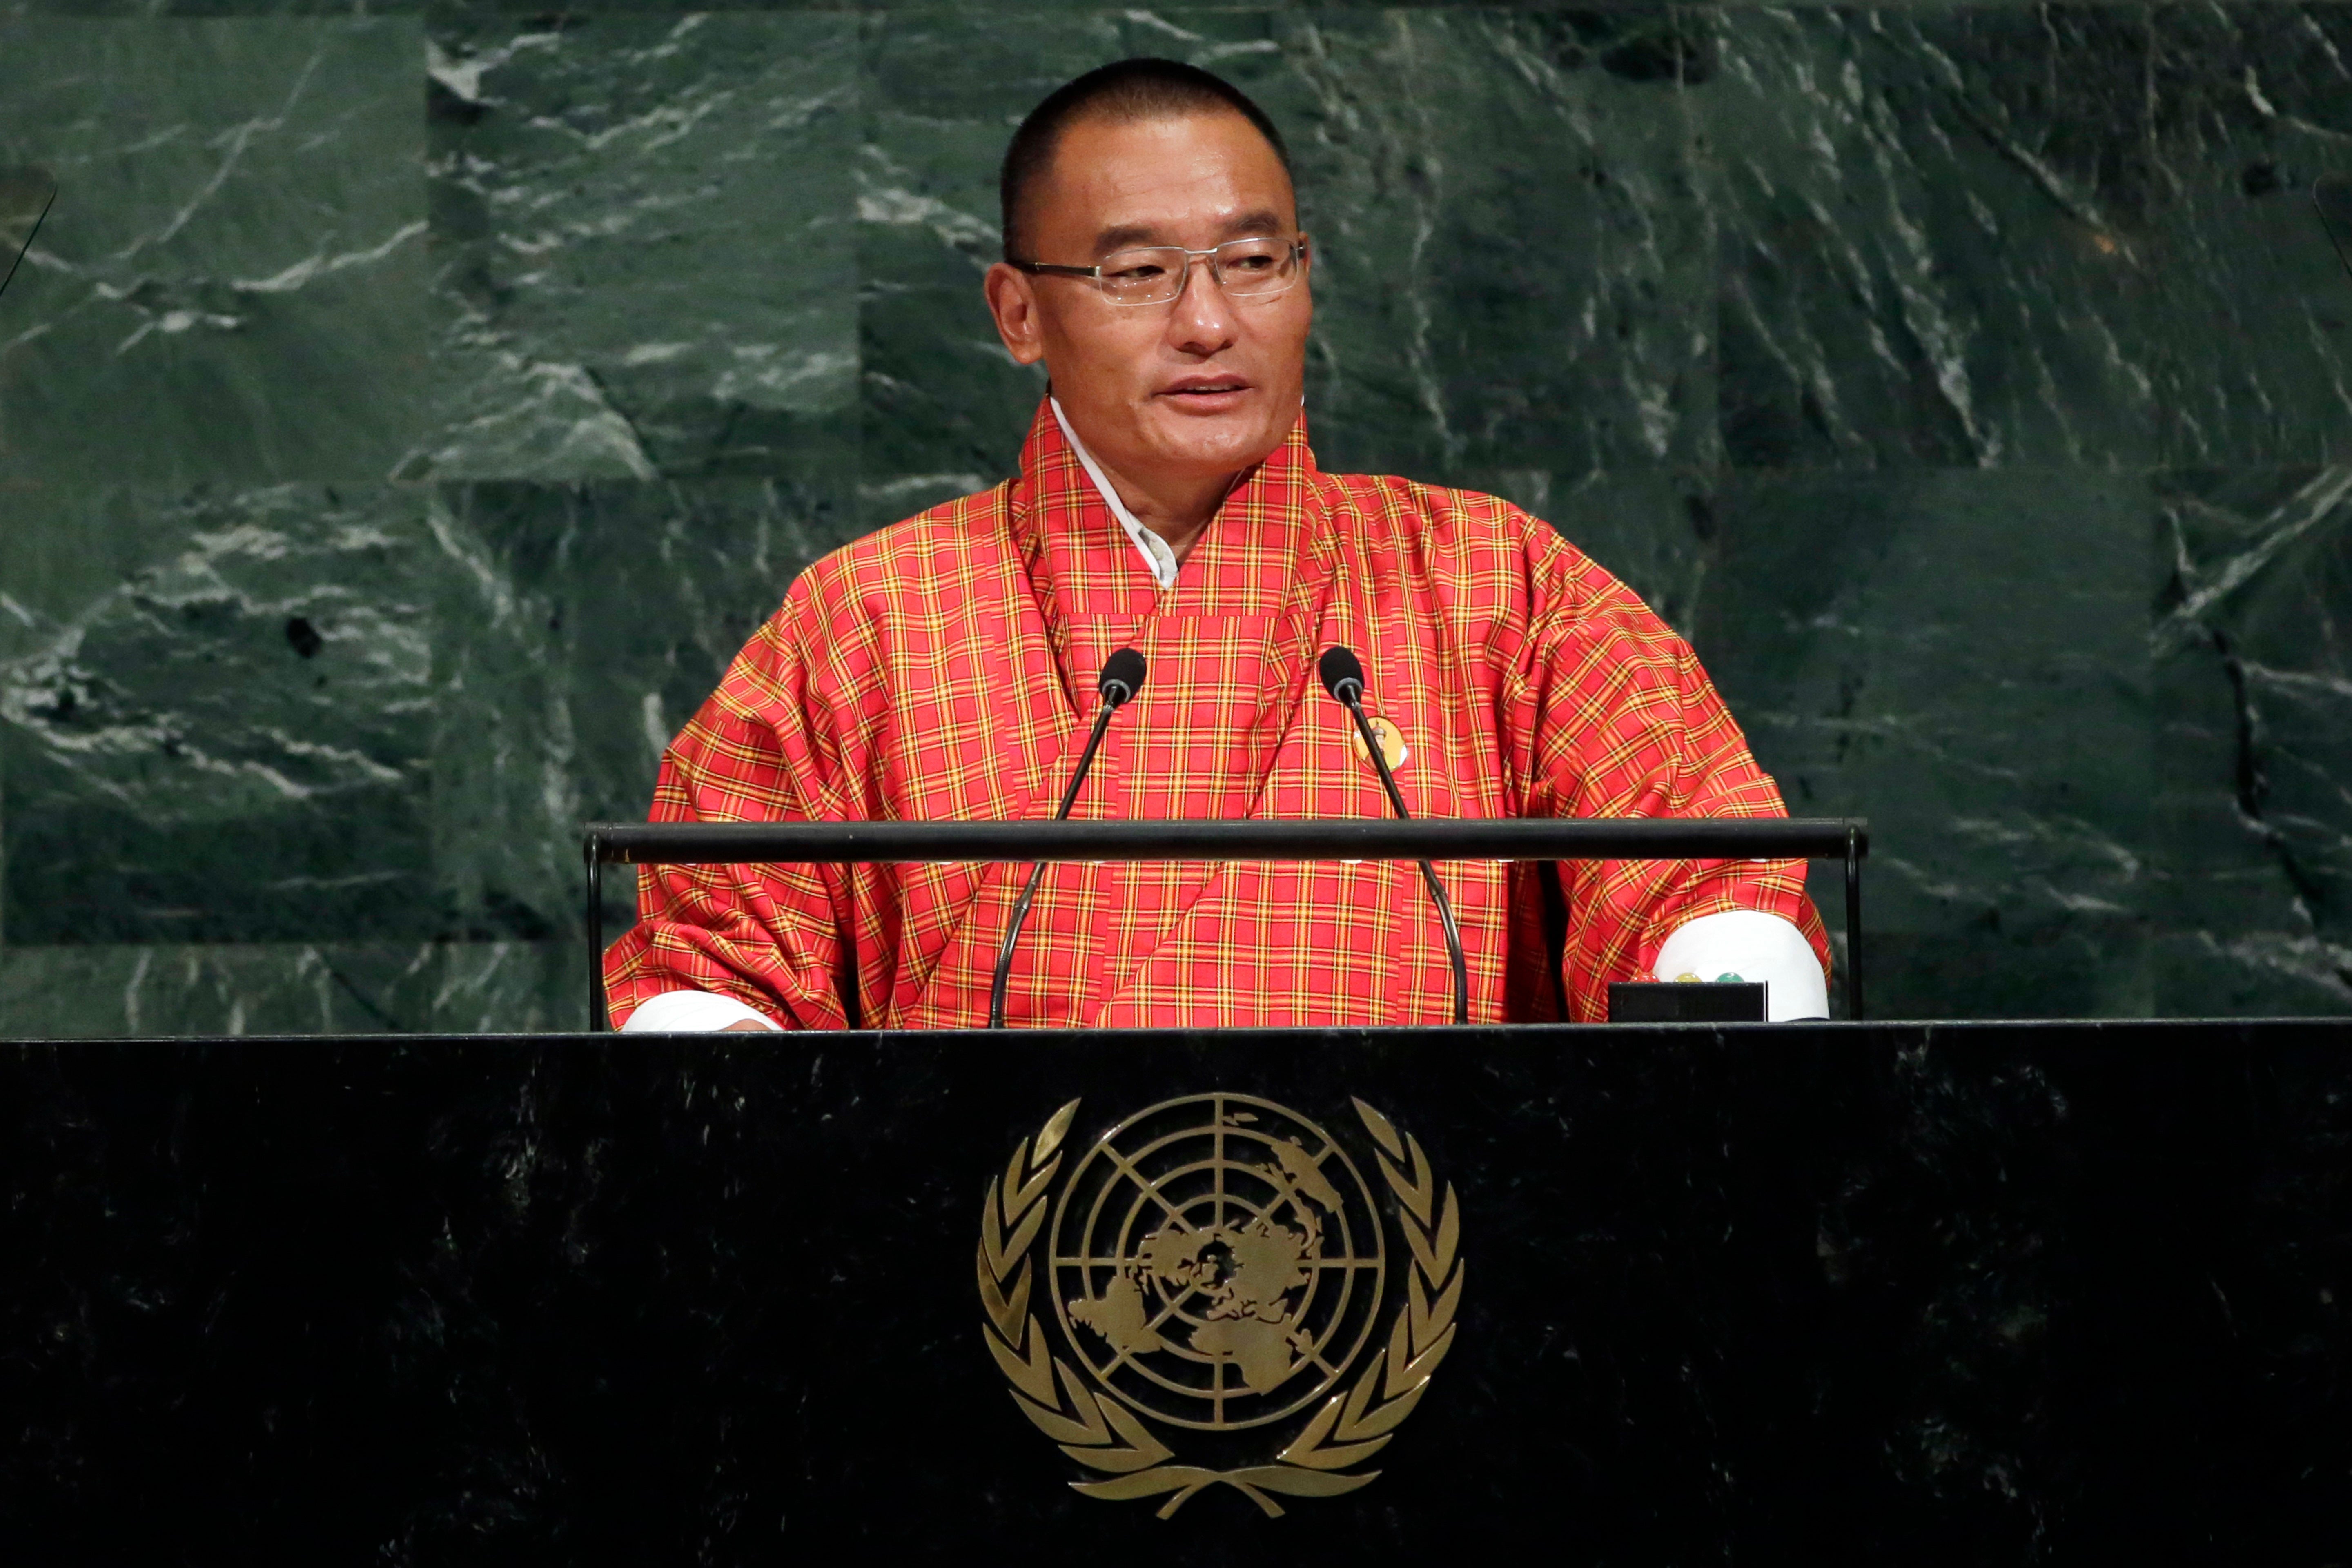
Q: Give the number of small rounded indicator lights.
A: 3